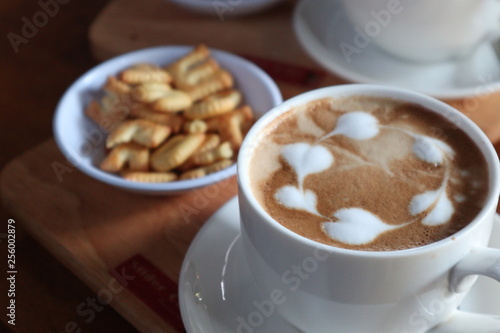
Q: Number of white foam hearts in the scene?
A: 6